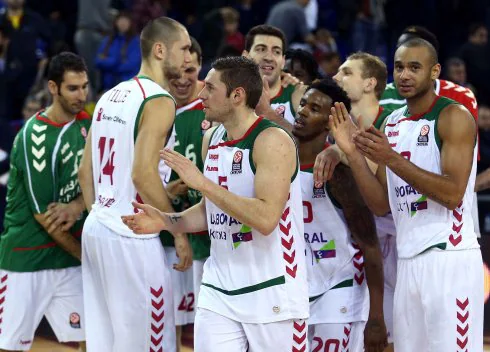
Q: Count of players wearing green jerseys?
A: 2